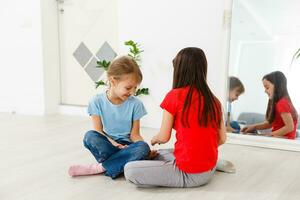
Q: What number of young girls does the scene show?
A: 2